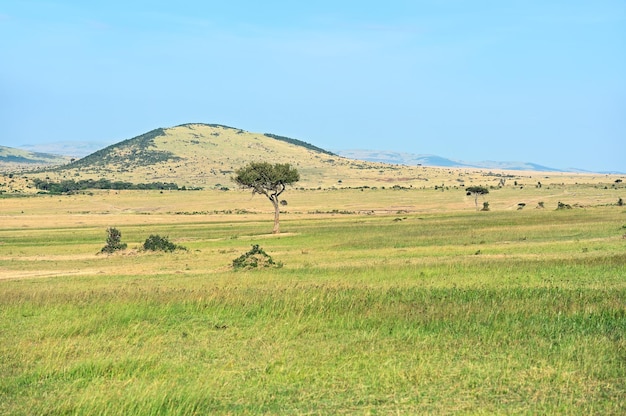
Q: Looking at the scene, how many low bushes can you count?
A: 3